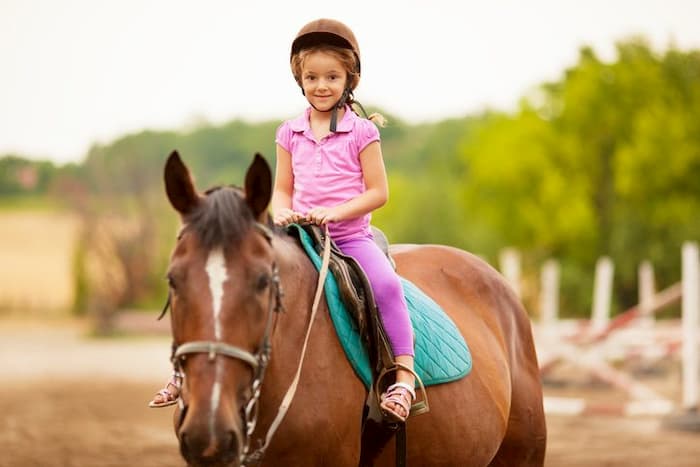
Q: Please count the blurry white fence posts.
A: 5